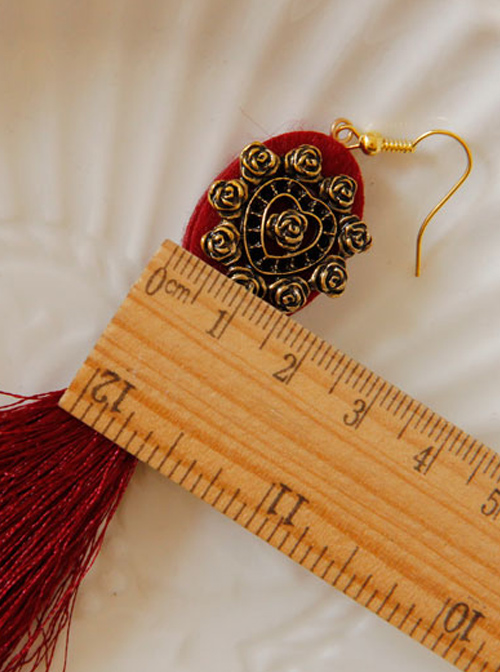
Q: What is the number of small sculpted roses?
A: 10